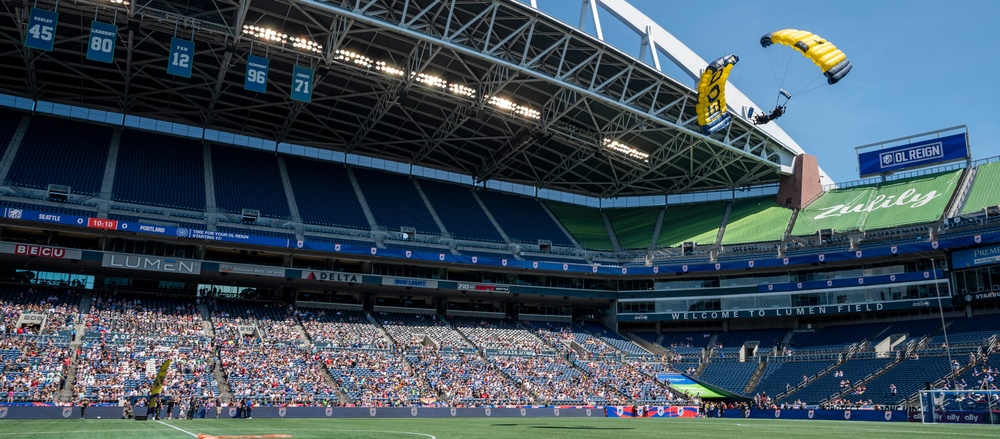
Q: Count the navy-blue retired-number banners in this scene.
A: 5